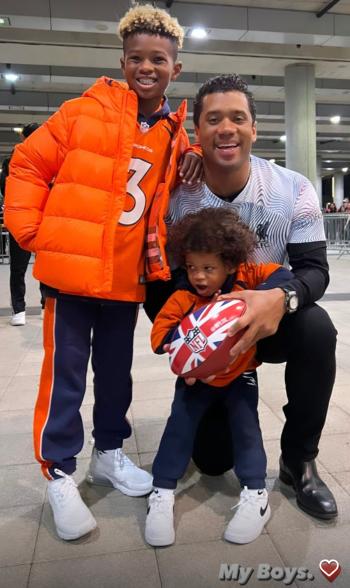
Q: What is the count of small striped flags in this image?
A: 1